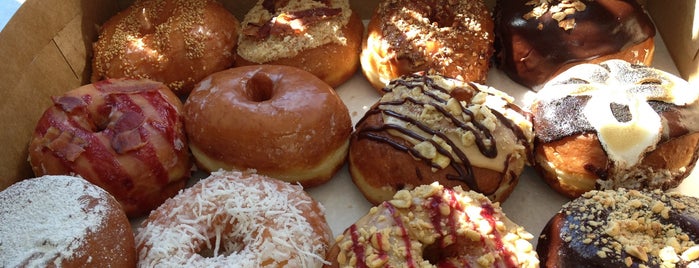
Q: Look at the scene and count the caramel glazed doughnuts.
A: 1